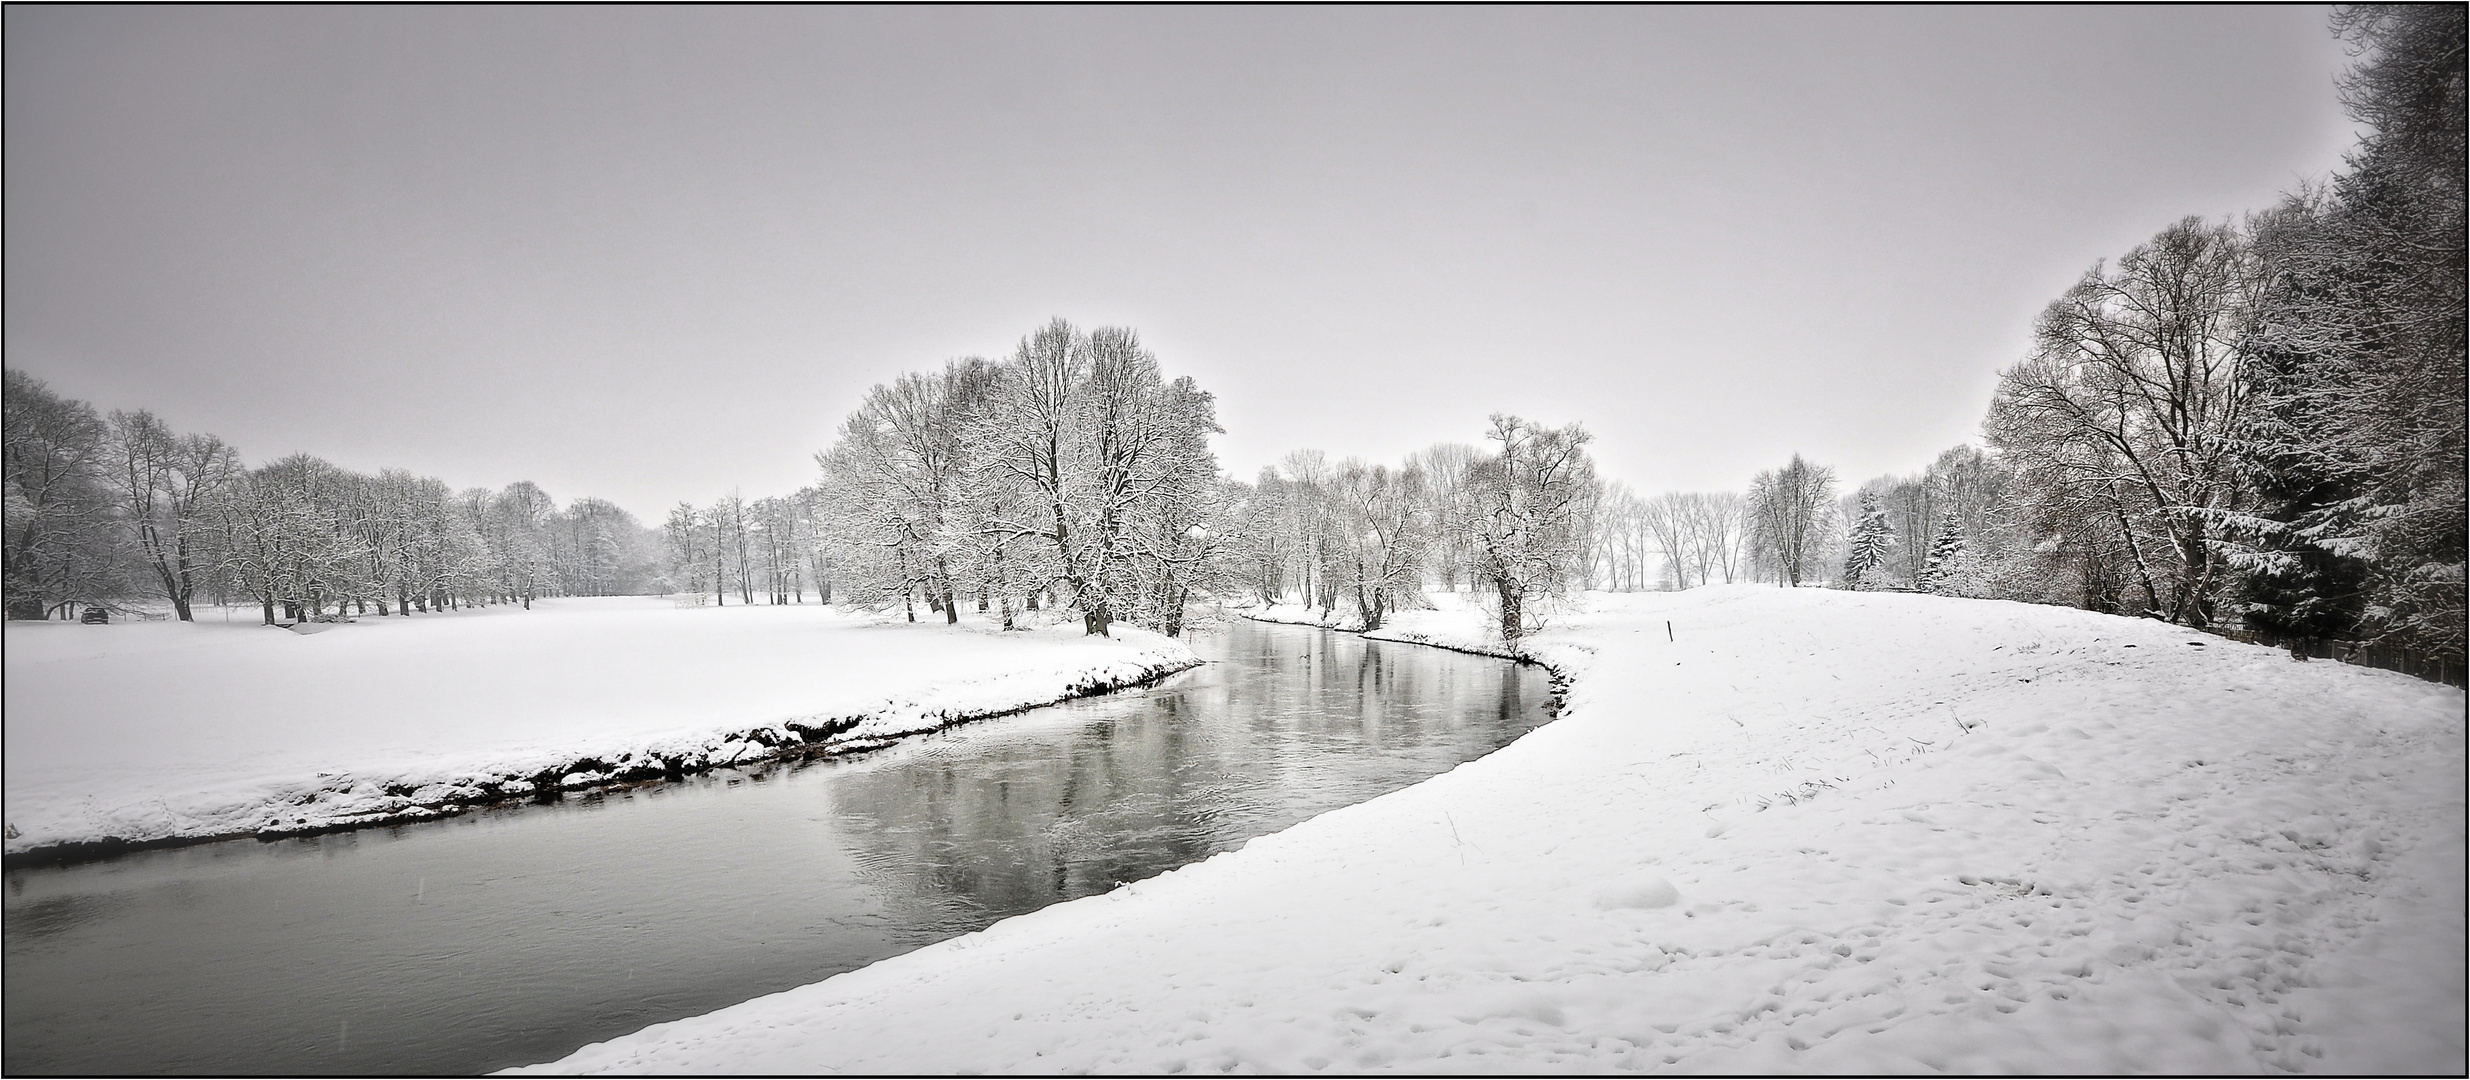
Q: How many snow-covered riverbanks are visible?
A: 2